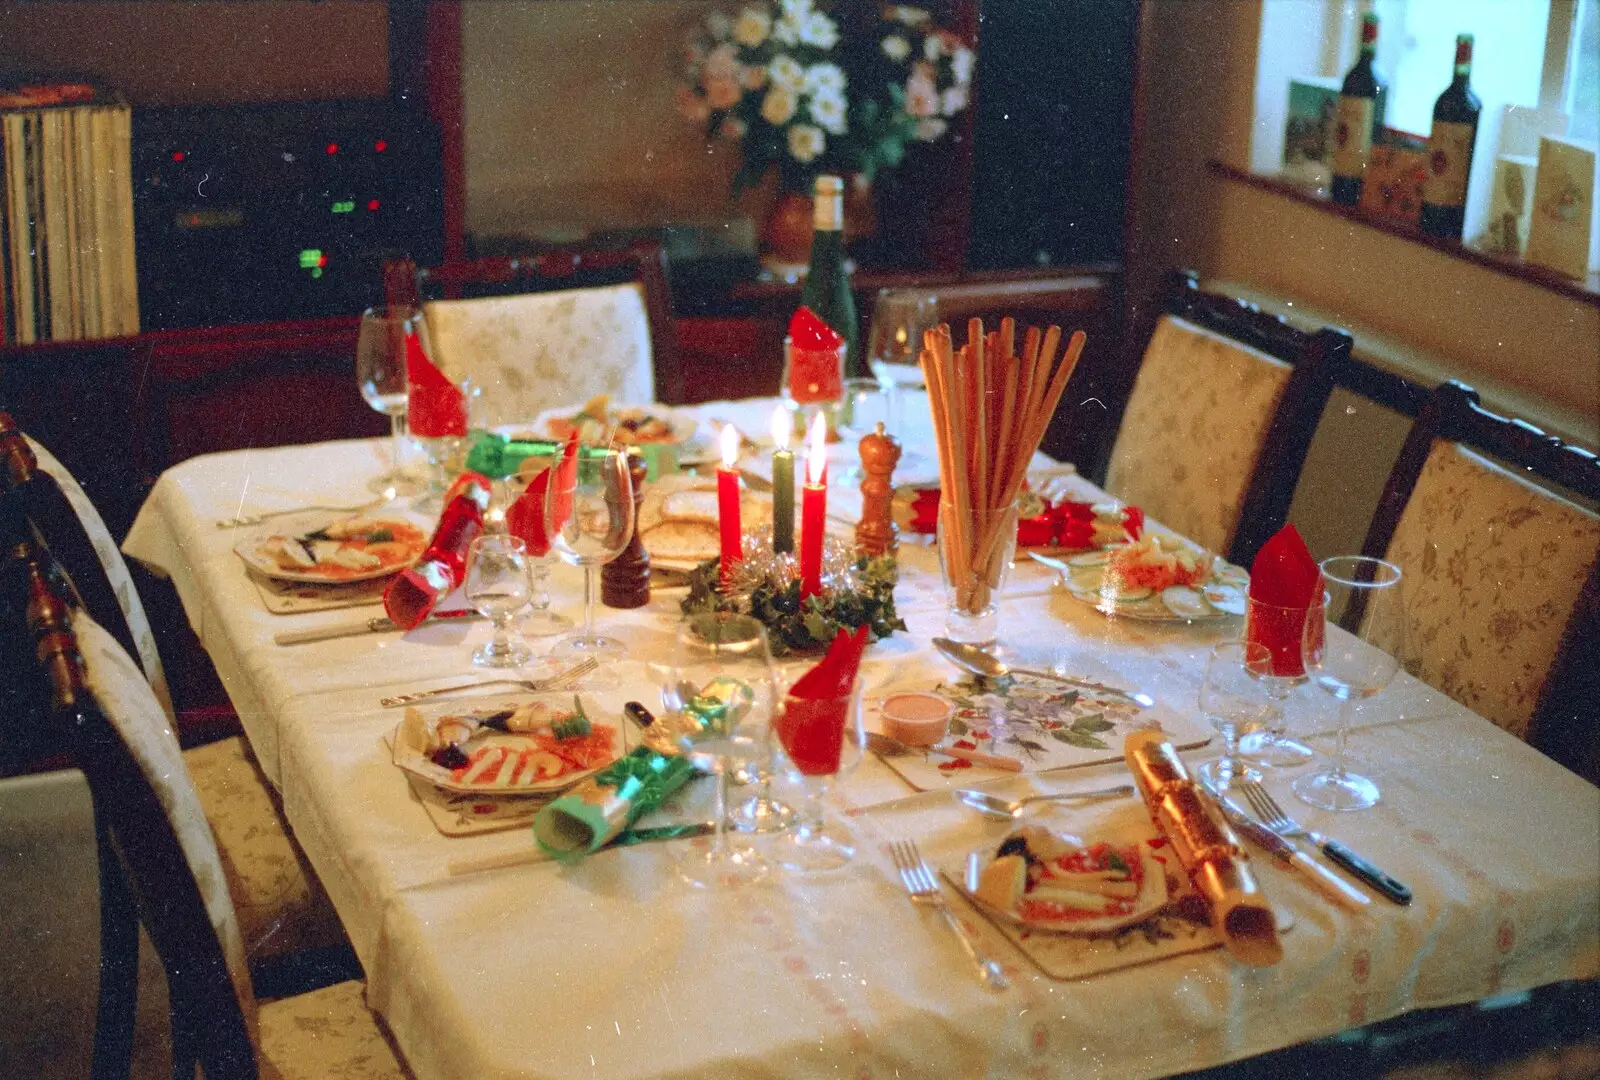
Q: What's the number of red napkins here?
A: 5